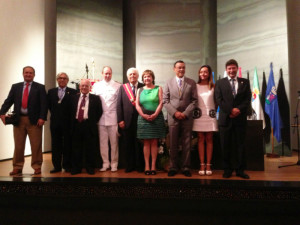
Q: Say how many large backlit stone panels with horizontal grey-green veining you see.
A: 3